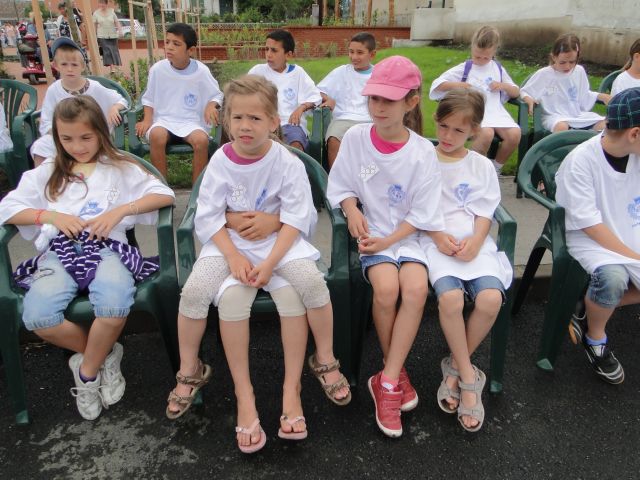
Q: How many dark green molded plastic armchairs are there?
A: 12